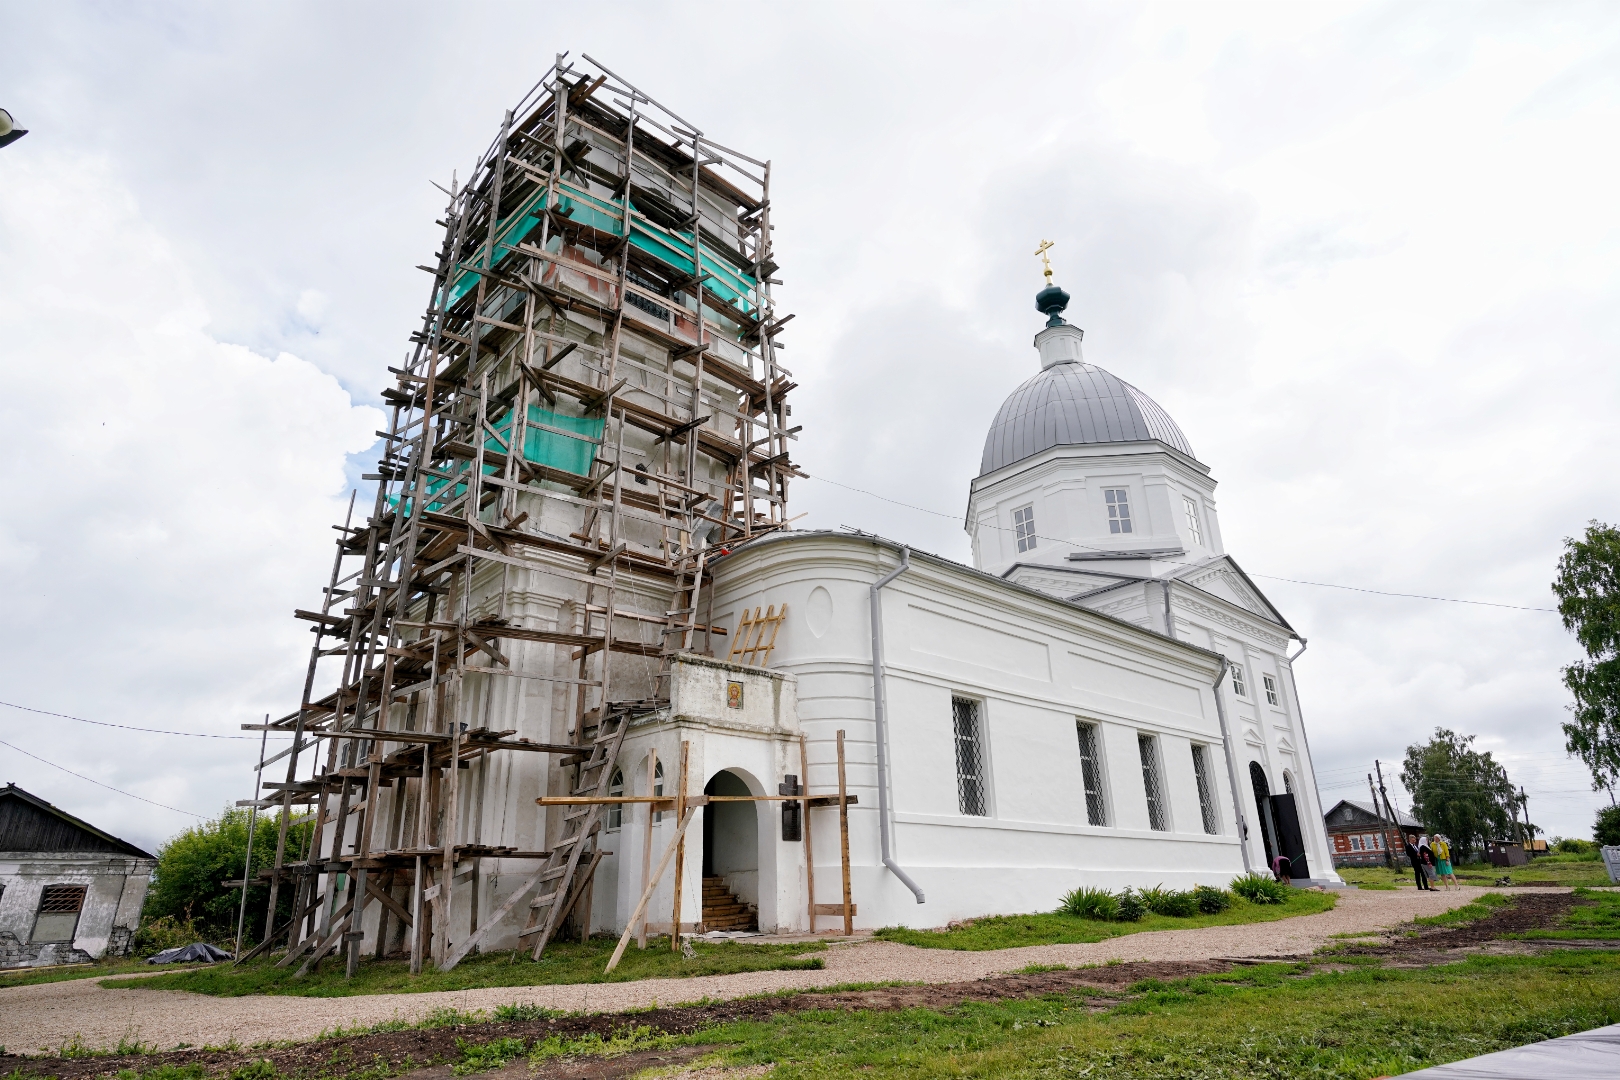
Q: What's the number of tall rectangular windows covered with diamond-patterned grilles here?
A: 4